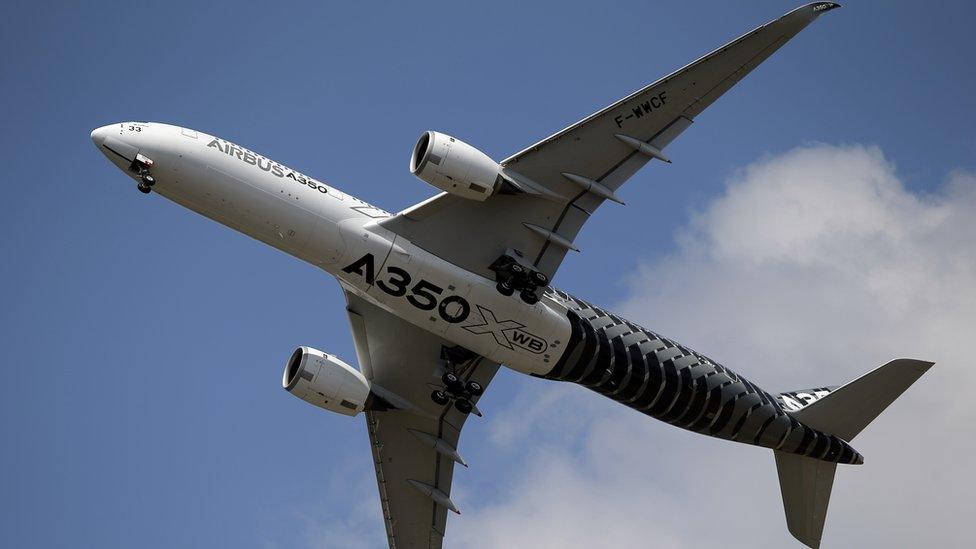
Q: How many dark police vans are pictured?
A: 0